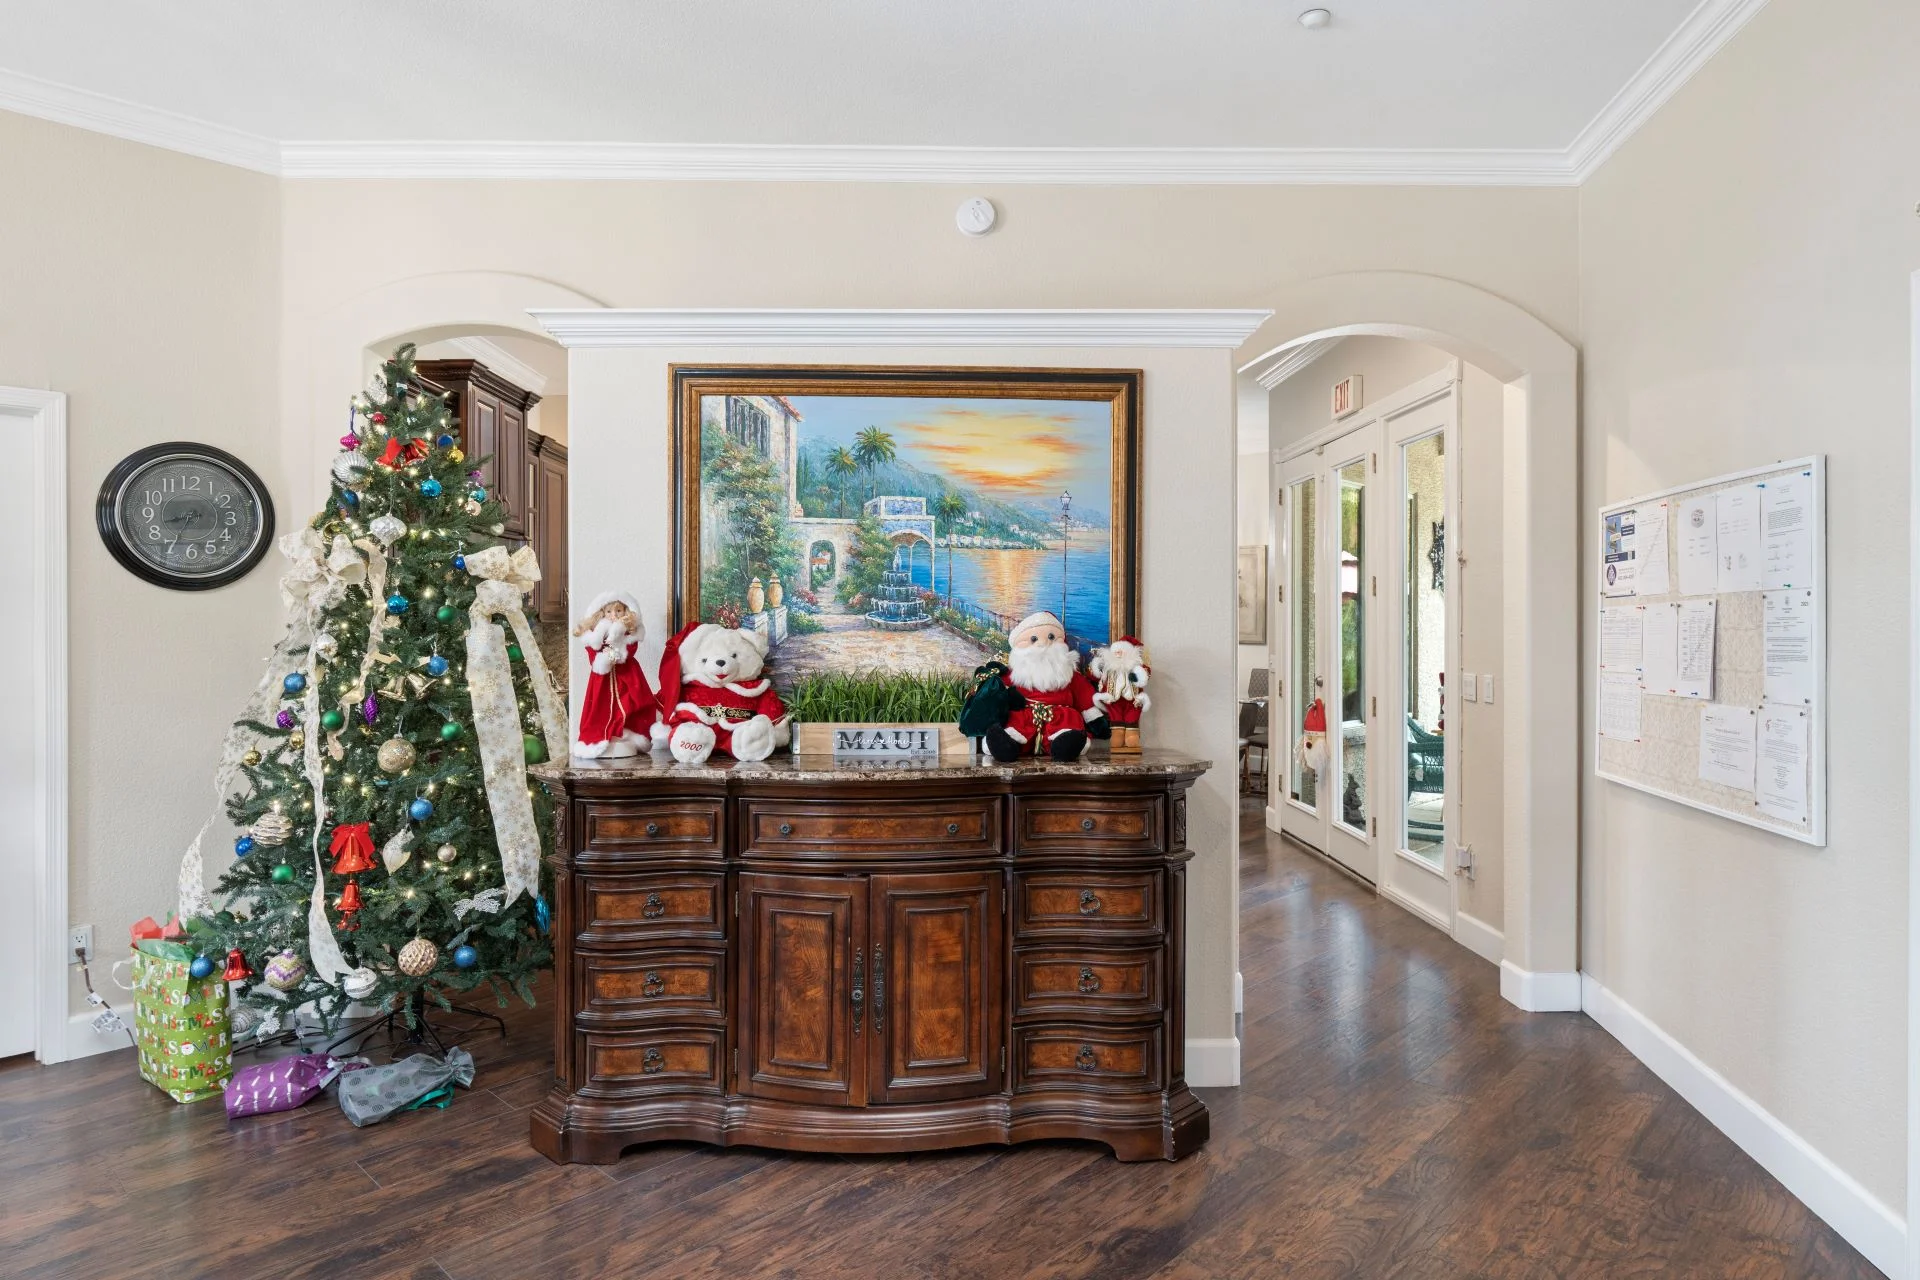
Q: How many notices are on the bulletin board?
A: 12